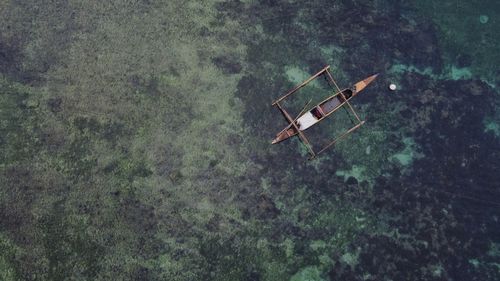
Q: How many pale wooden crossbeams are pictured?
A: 2